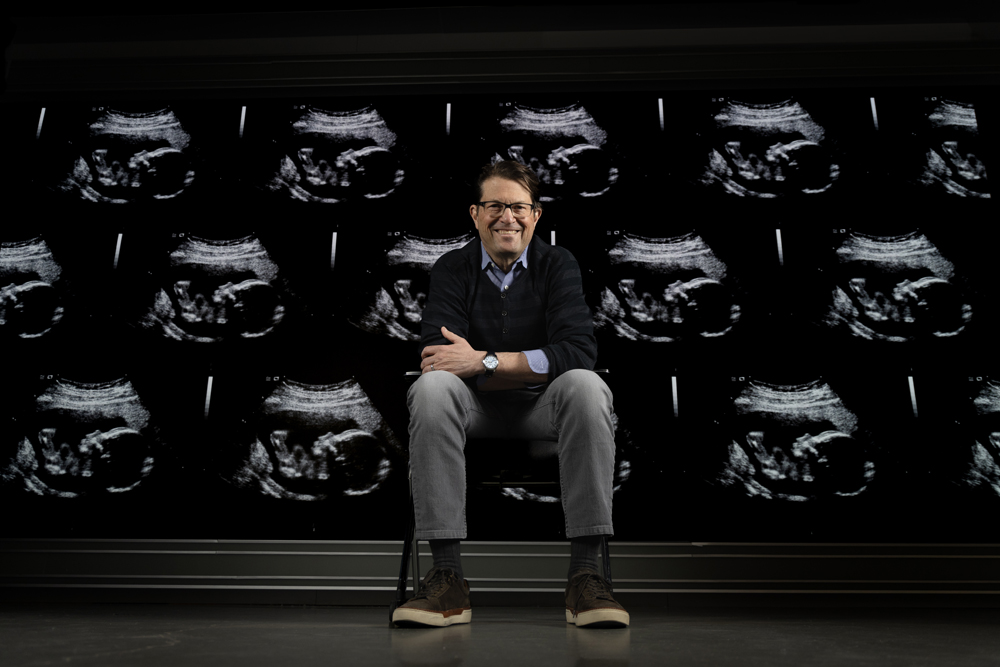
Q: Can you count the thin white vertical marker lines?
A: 12